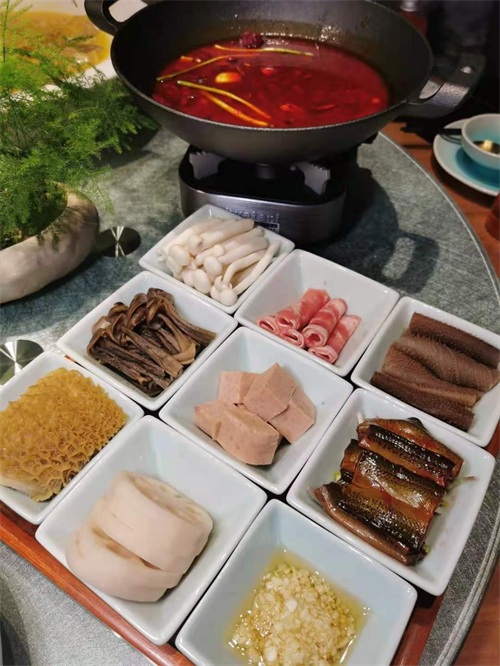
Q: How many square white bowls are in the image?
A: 9